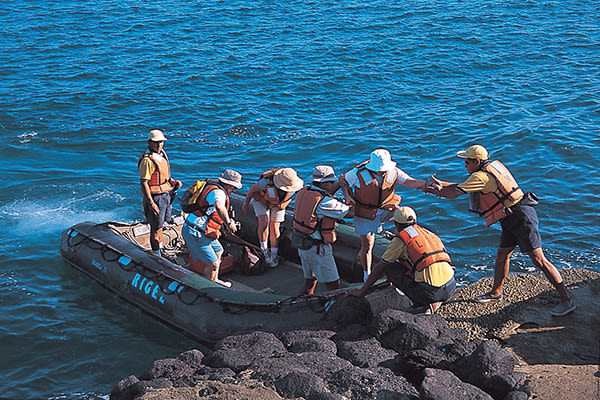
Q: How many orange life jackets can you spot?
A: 7